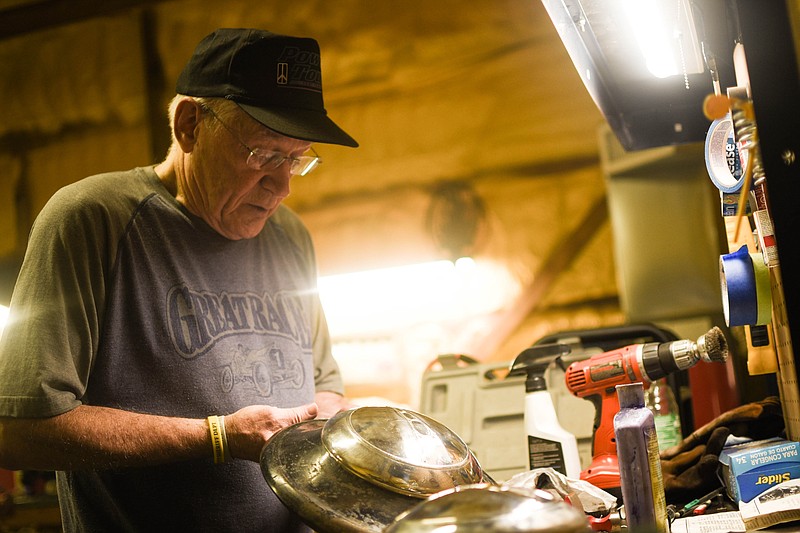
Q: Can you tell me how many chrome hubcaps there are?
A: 2